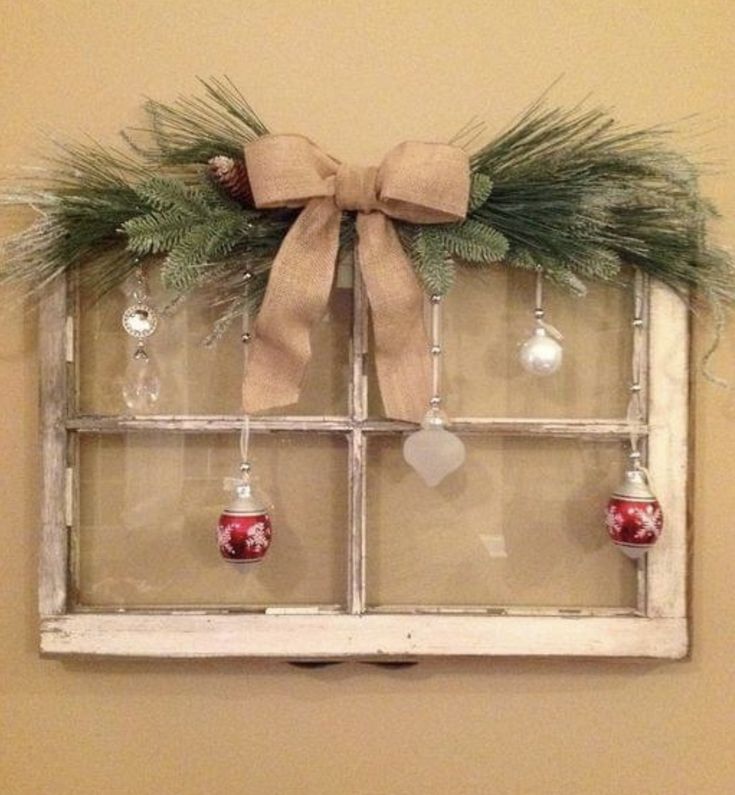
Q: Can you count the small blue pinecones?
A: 0